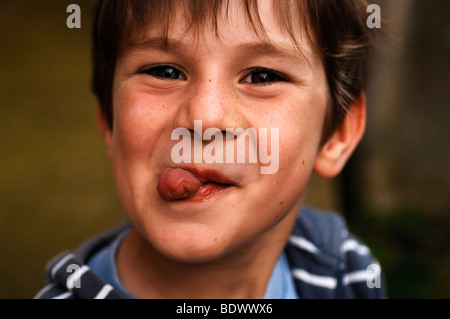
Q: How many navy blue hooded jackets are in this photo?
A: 1